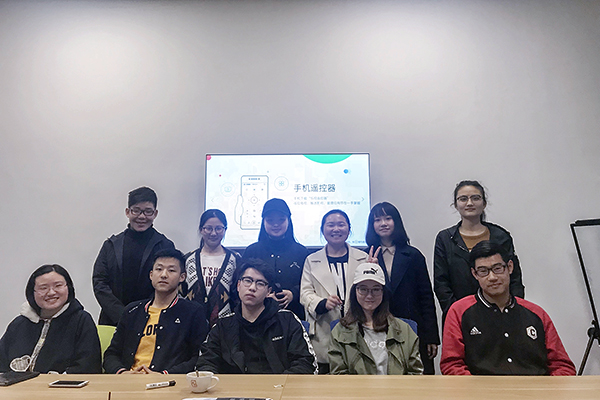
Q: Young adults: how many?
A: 11